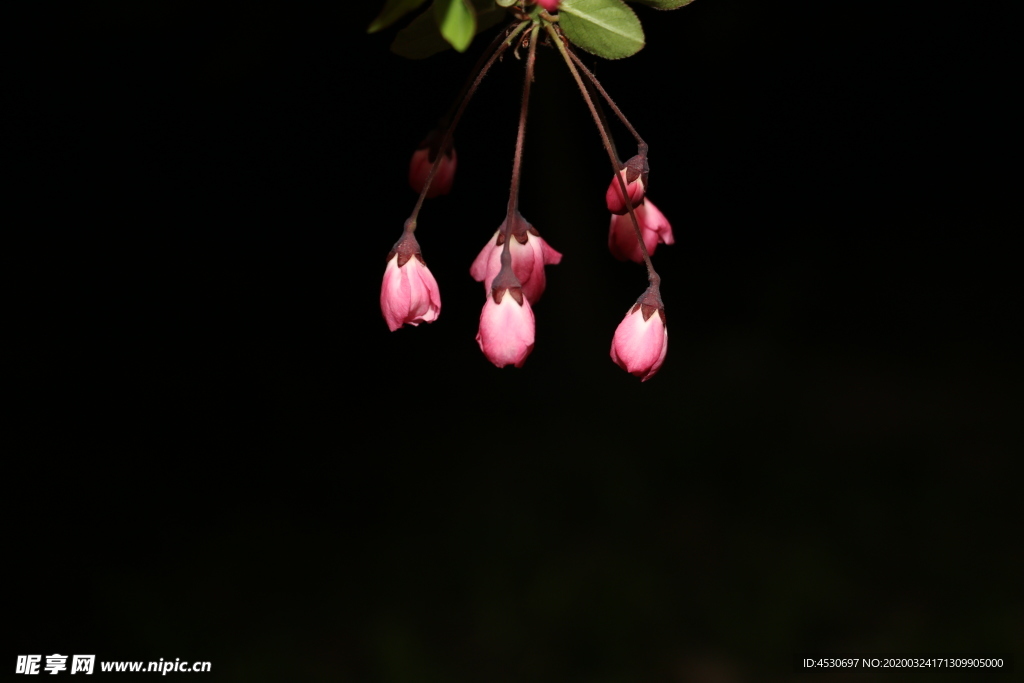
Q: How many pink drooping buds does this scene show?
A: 7